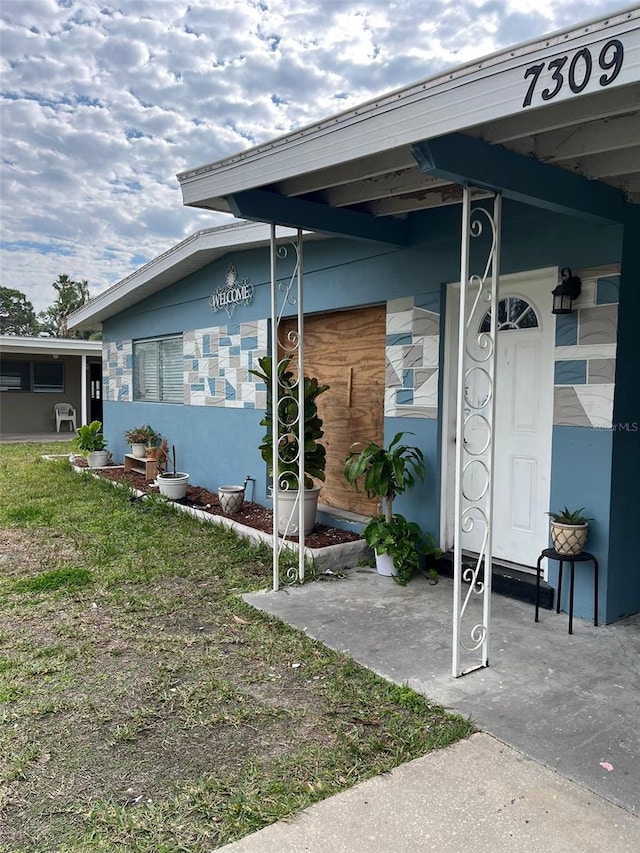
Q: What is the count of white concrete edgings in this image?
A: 1